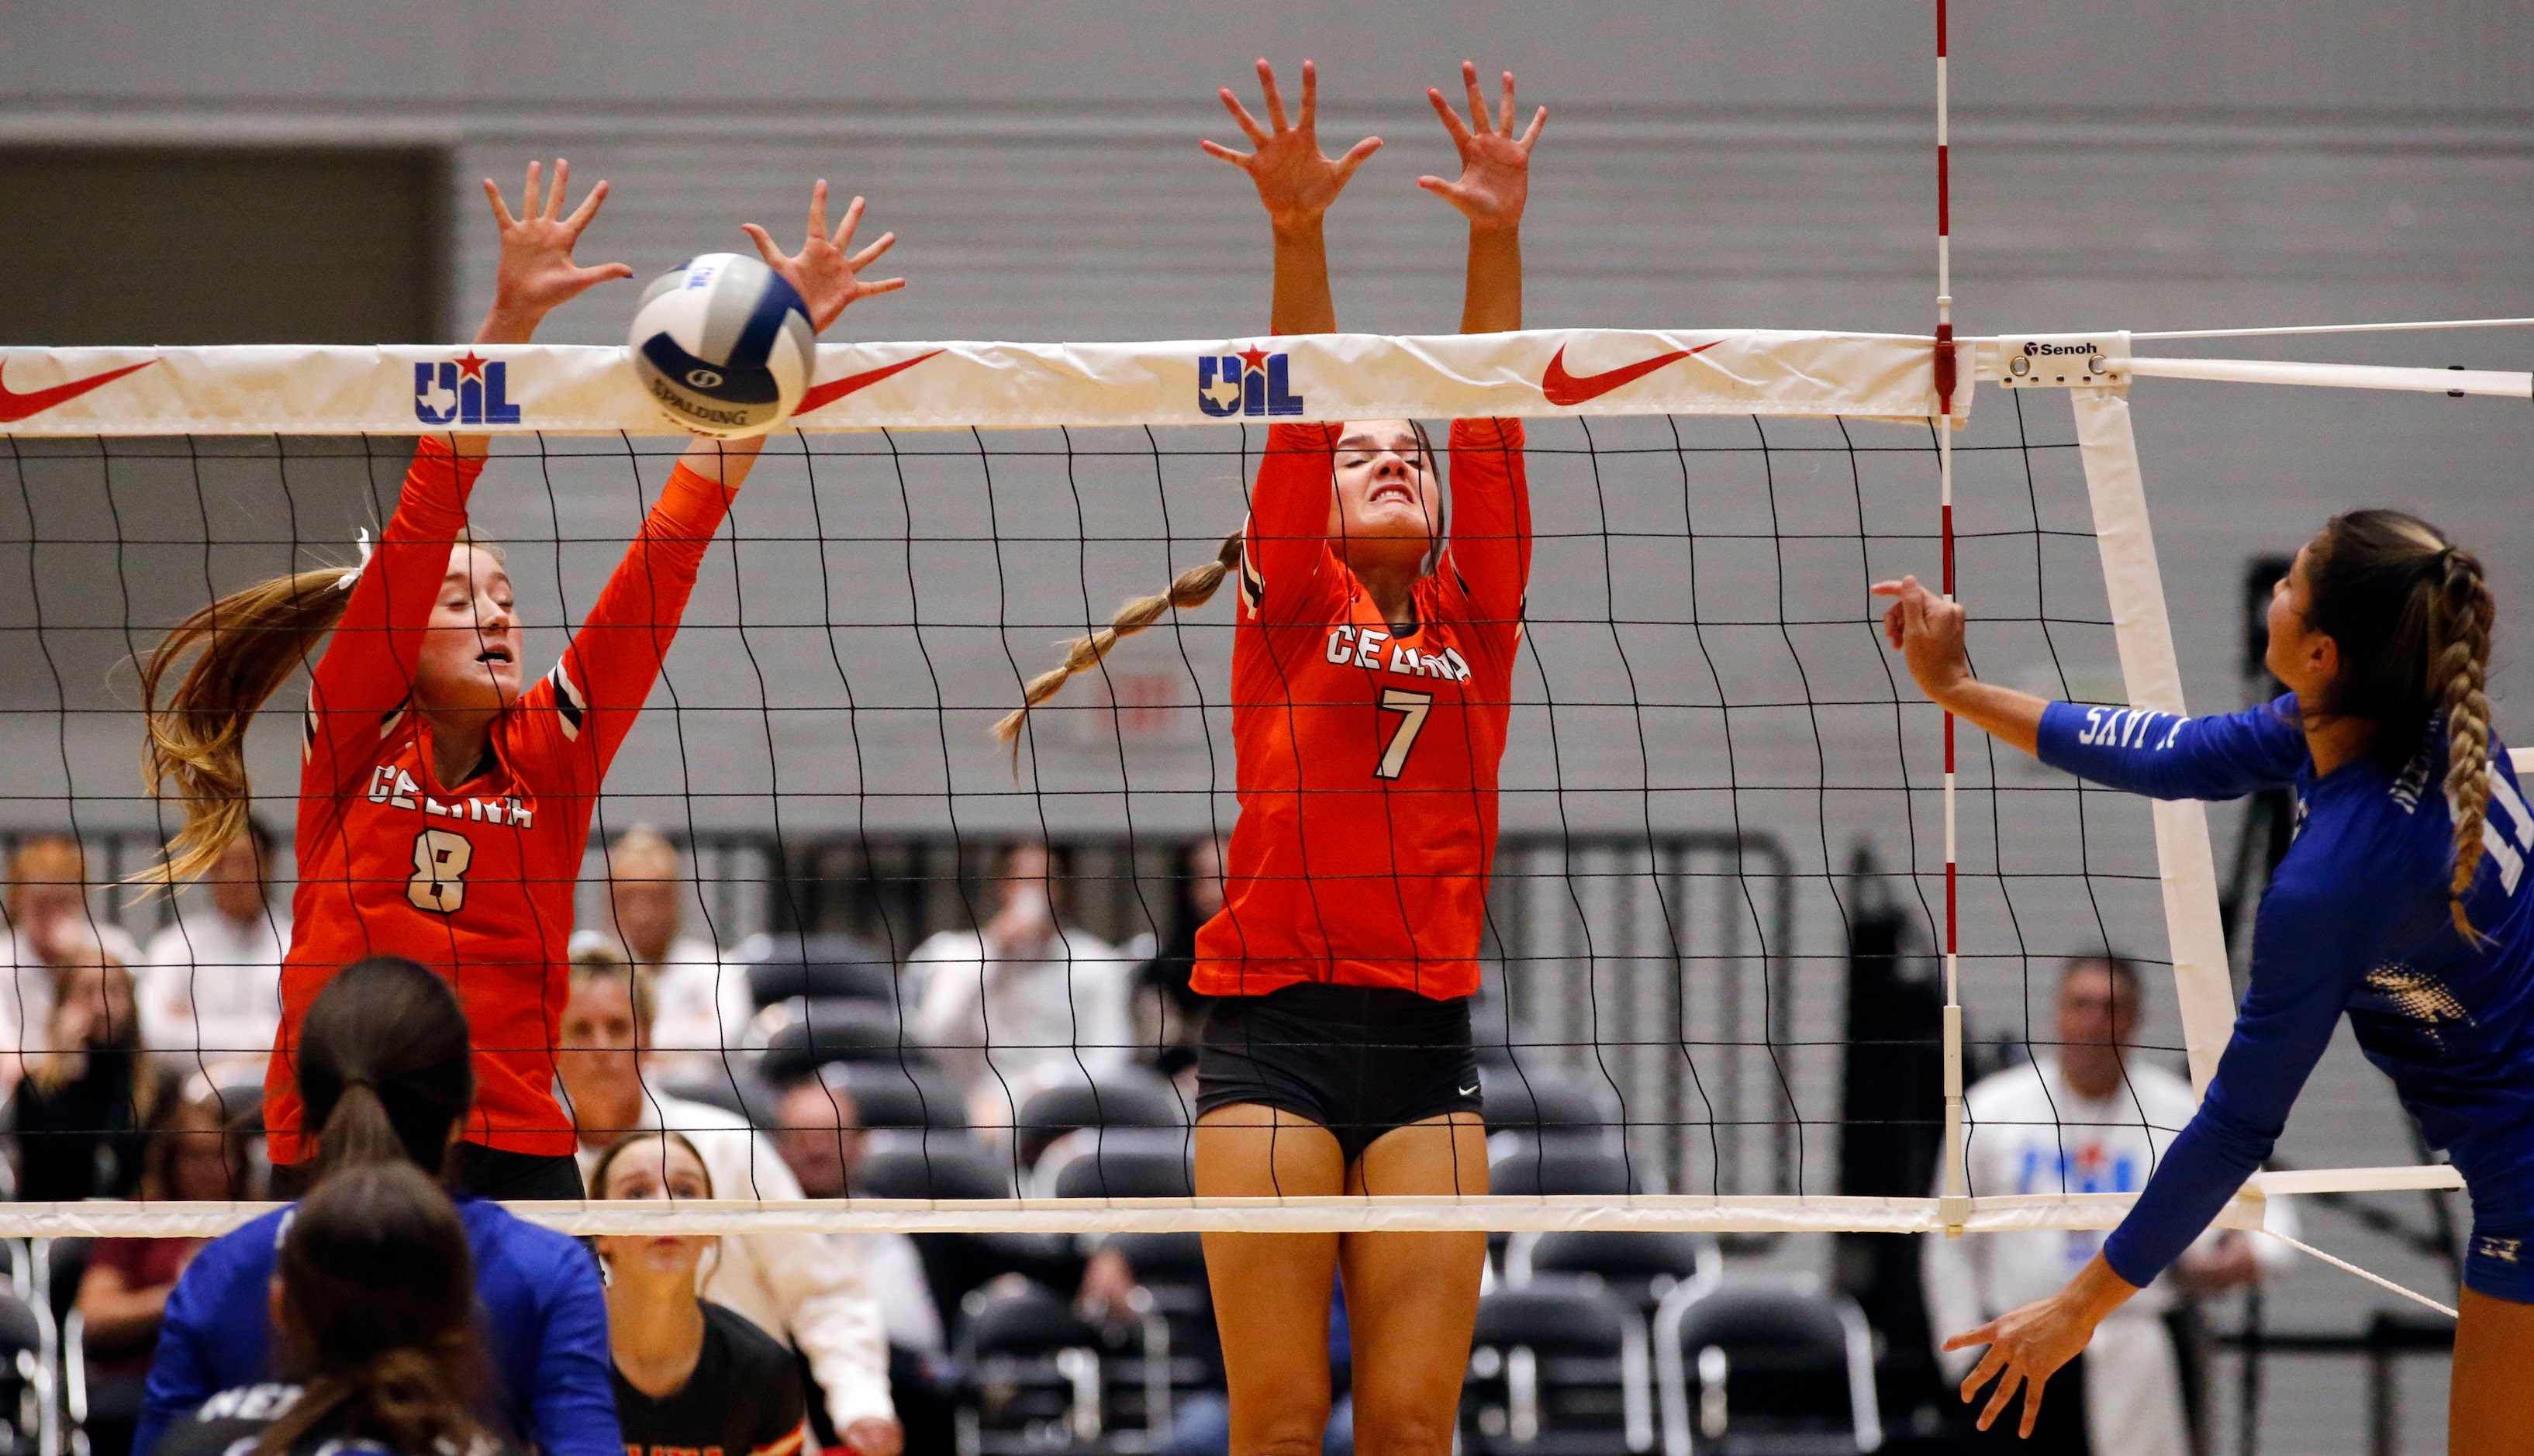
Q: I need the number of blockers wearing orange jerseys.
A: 2